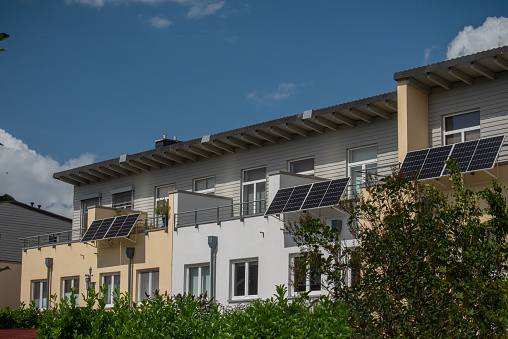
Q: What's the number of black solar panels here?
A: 12